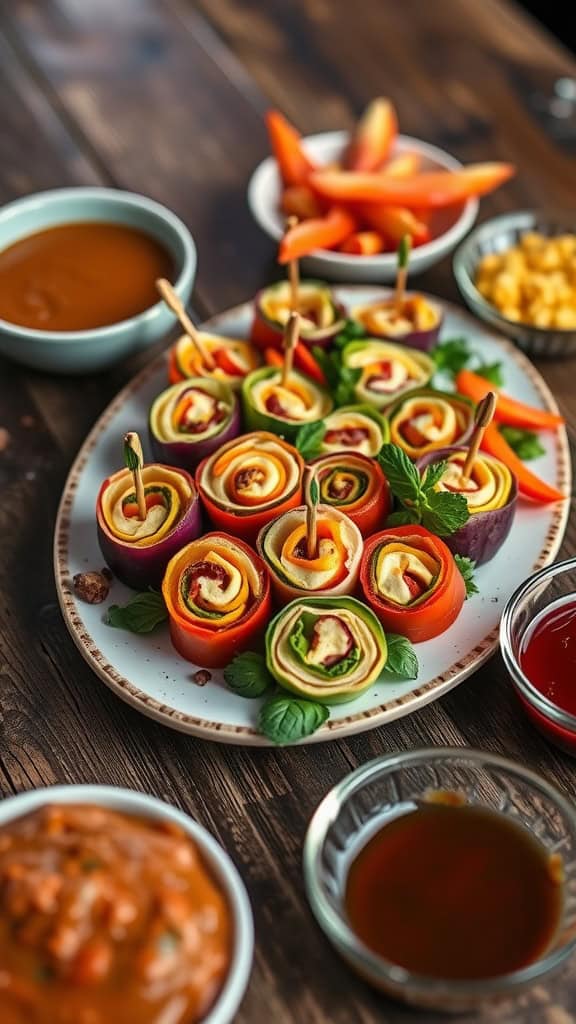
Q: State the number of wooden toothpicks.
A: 7